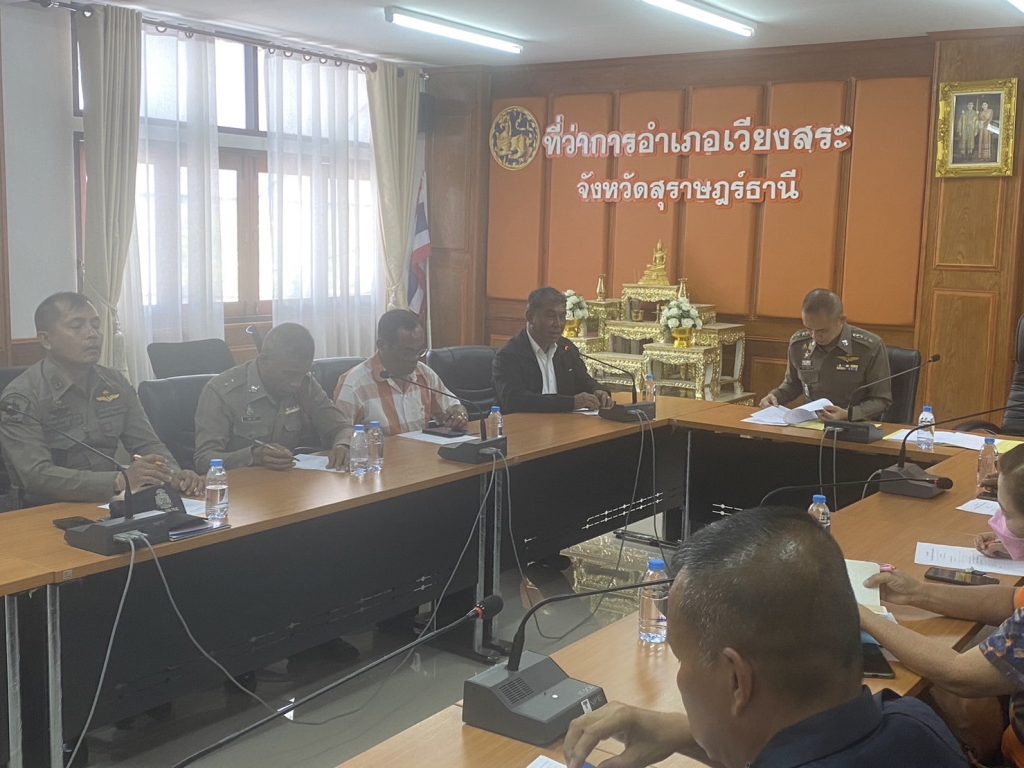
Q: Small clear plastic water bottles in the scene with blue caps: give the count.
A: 9